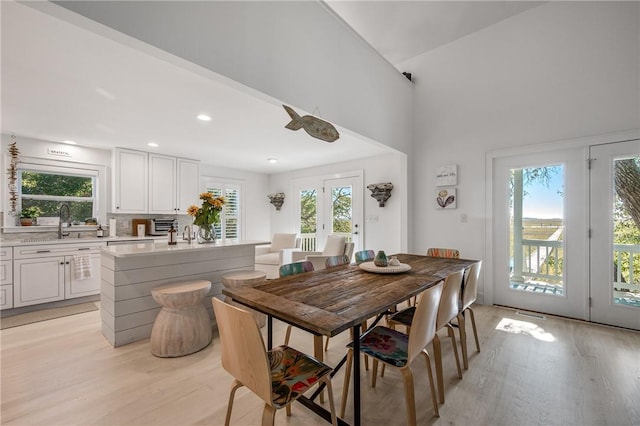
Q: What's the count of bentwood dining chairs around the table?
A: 8